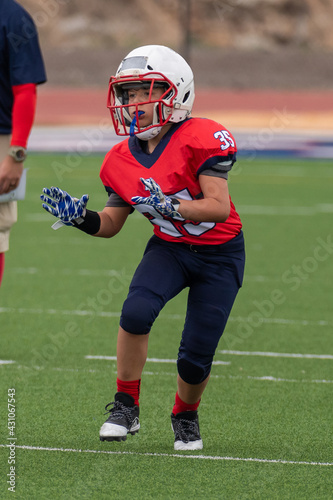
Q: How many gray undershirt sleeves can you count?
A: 2